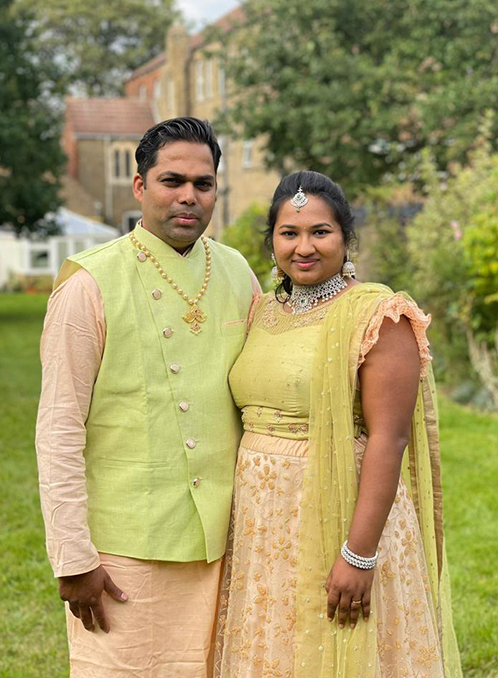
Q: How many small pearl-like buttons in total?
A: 7